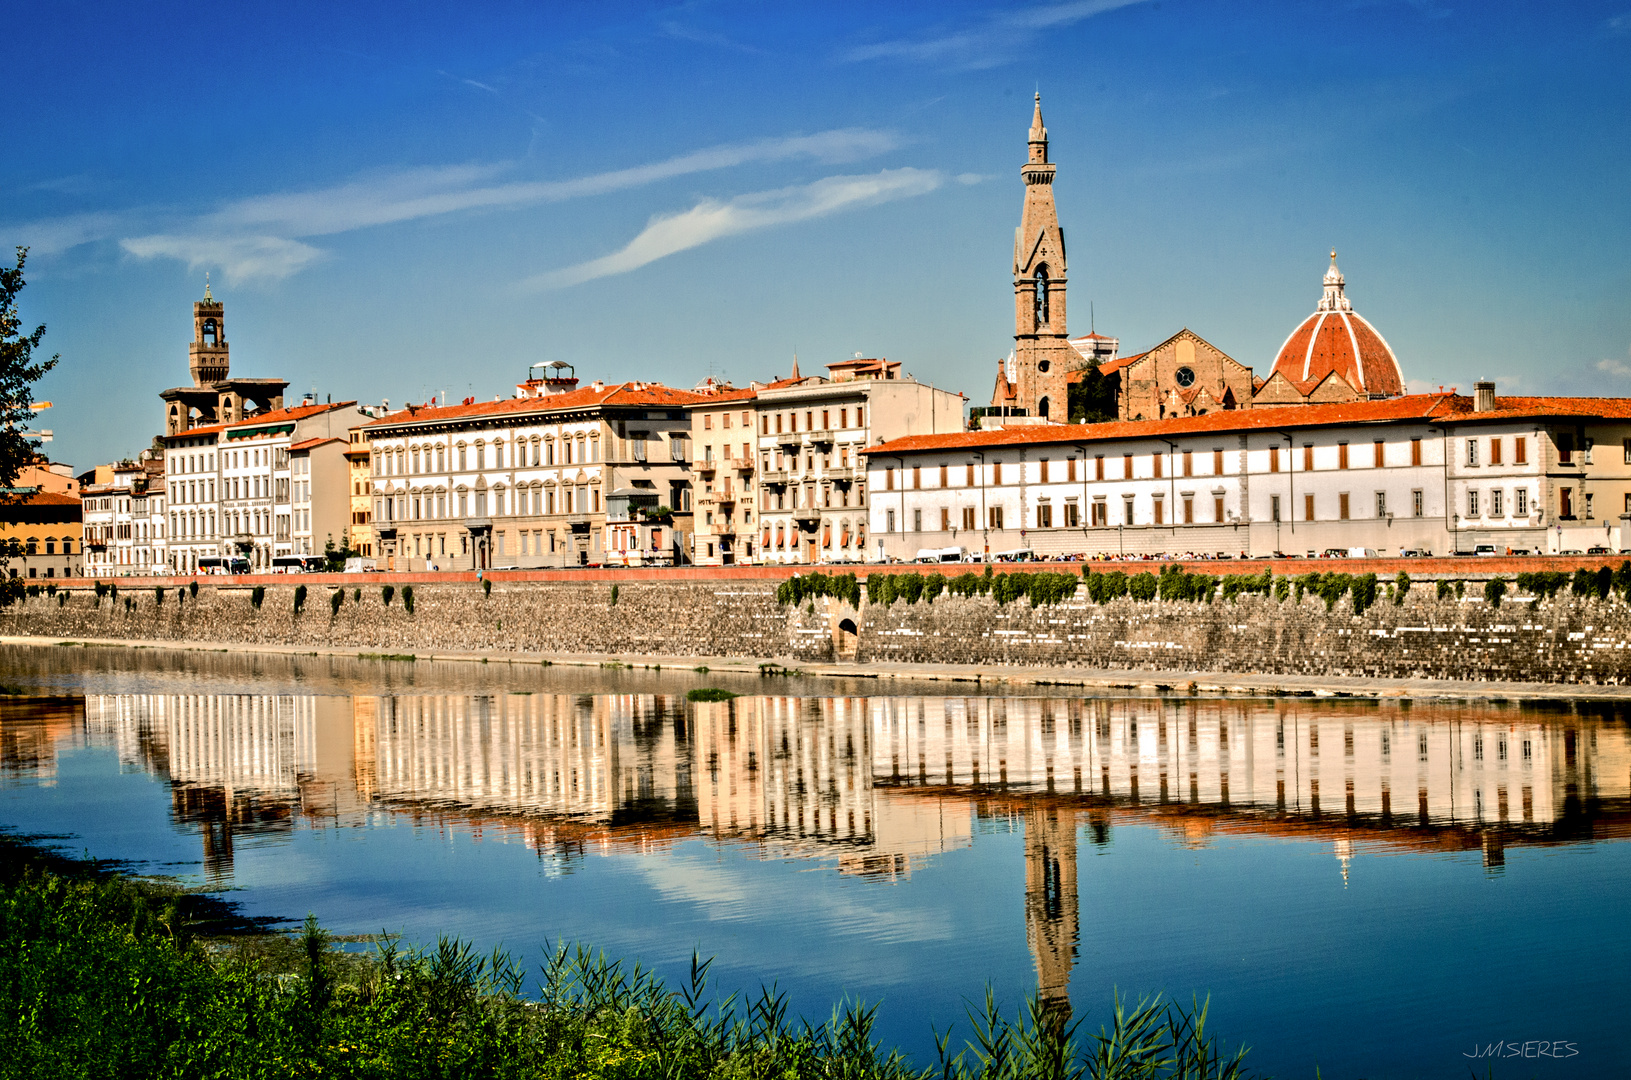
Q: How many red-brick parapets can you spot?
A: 1